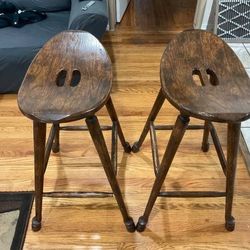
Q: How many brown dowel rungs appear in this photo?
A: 8